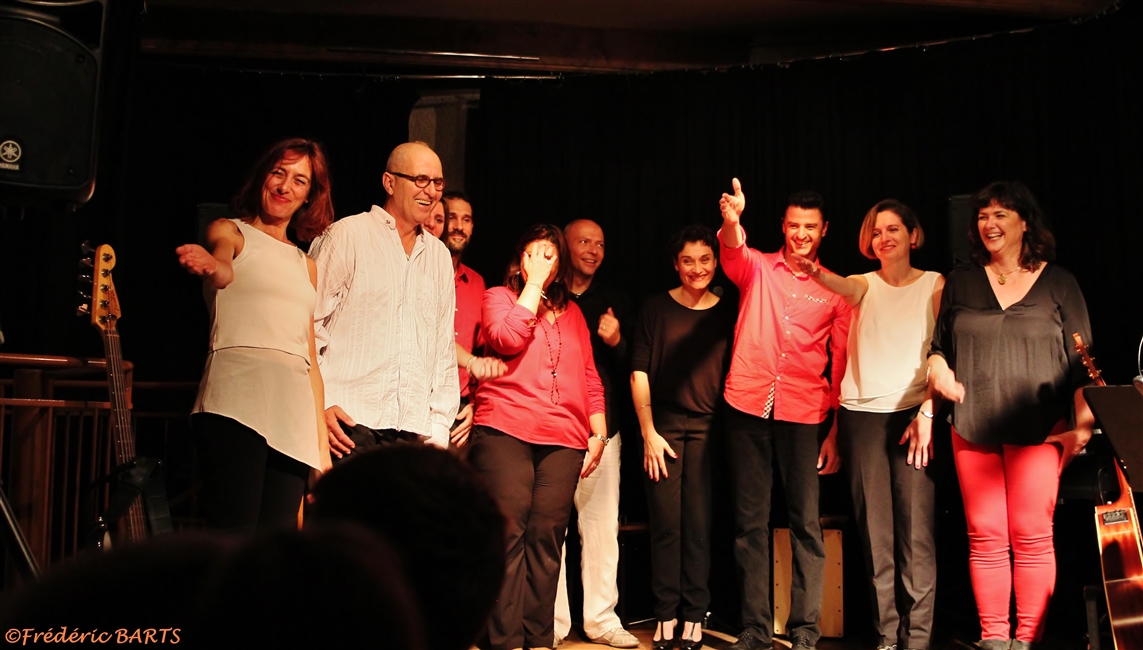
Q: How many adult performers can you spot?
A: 10